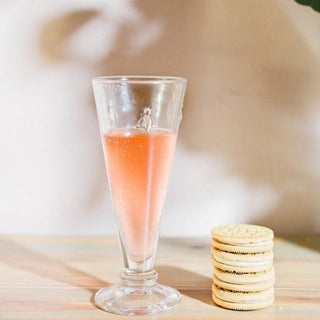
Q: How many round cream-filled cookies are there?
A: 4